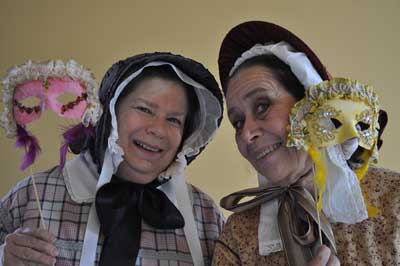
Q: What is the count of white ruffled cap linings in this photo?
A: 2